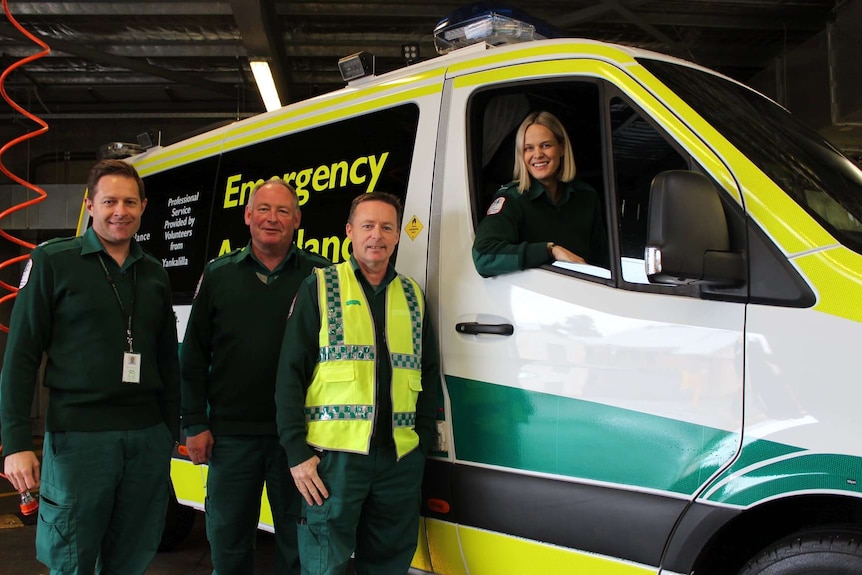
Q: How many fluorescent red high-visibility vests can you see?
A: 0